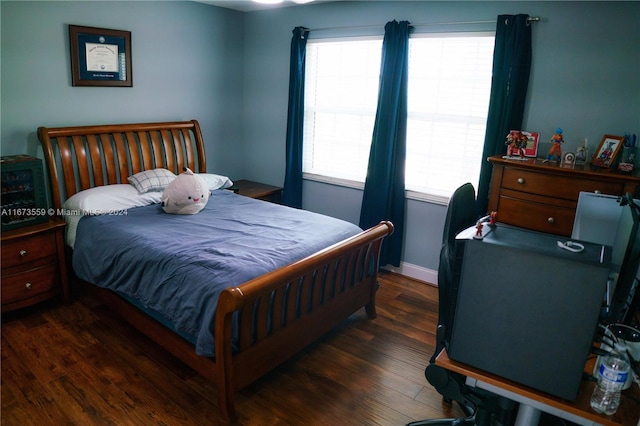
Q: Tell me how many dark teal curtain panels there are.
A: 3